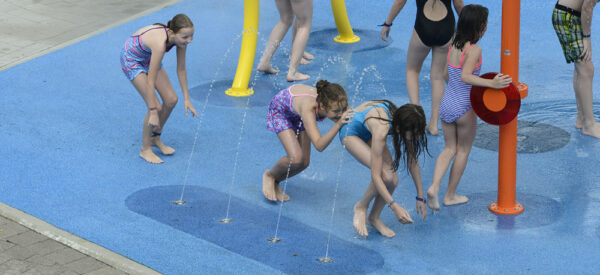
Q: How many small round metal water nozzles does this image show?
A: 4